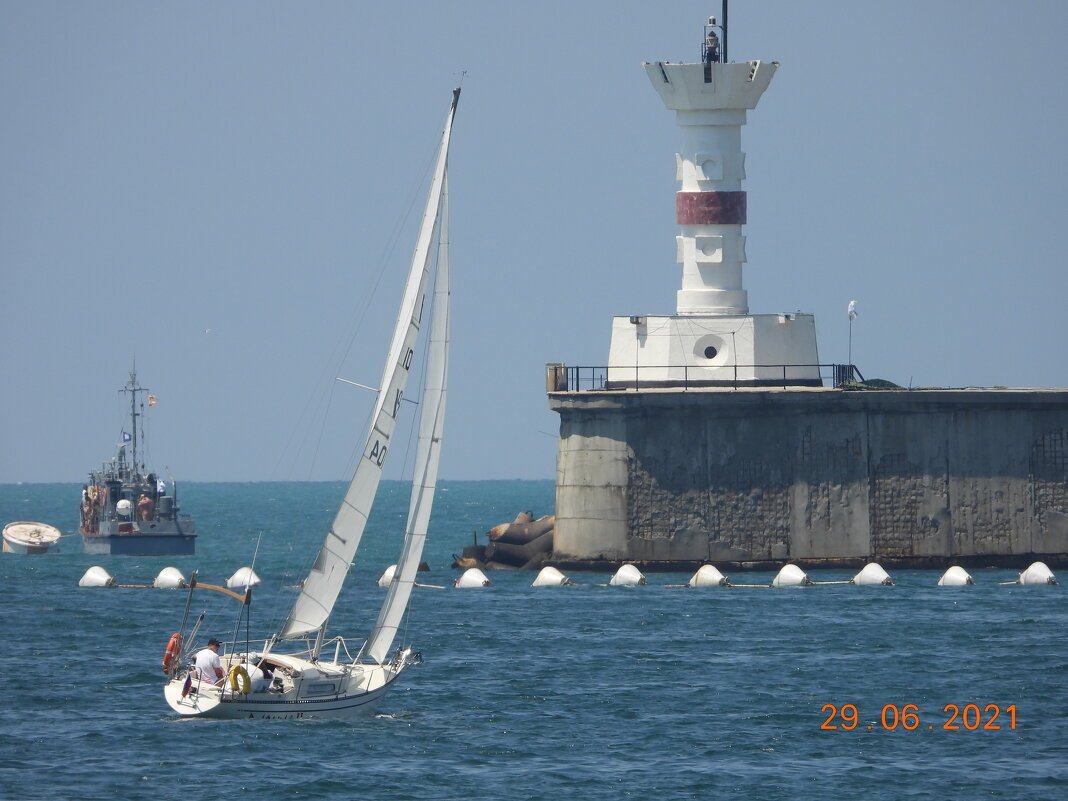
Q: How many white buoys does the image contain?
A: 12